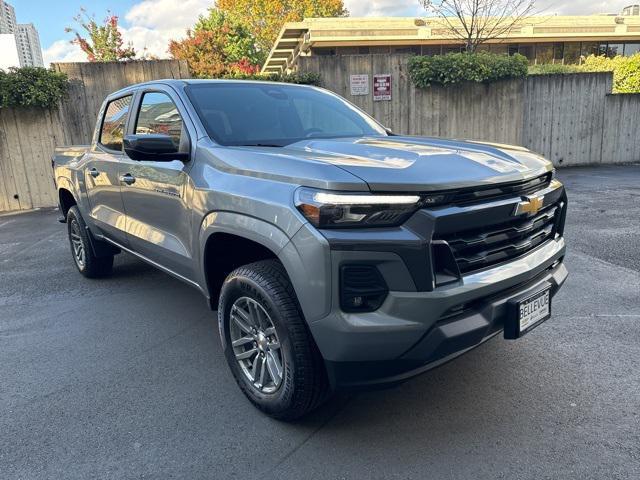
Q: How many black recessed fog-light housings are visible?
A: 1